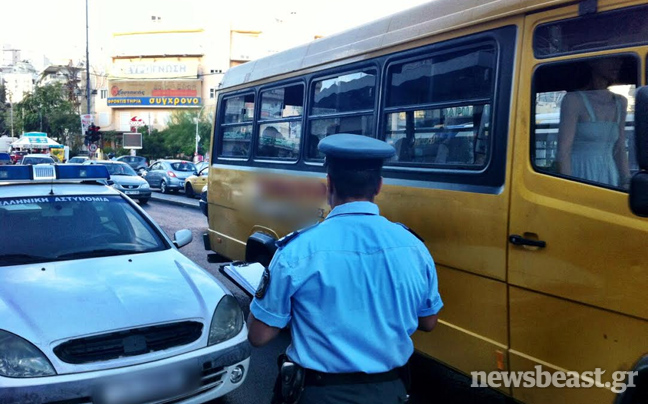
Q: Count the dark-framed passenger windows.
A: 4